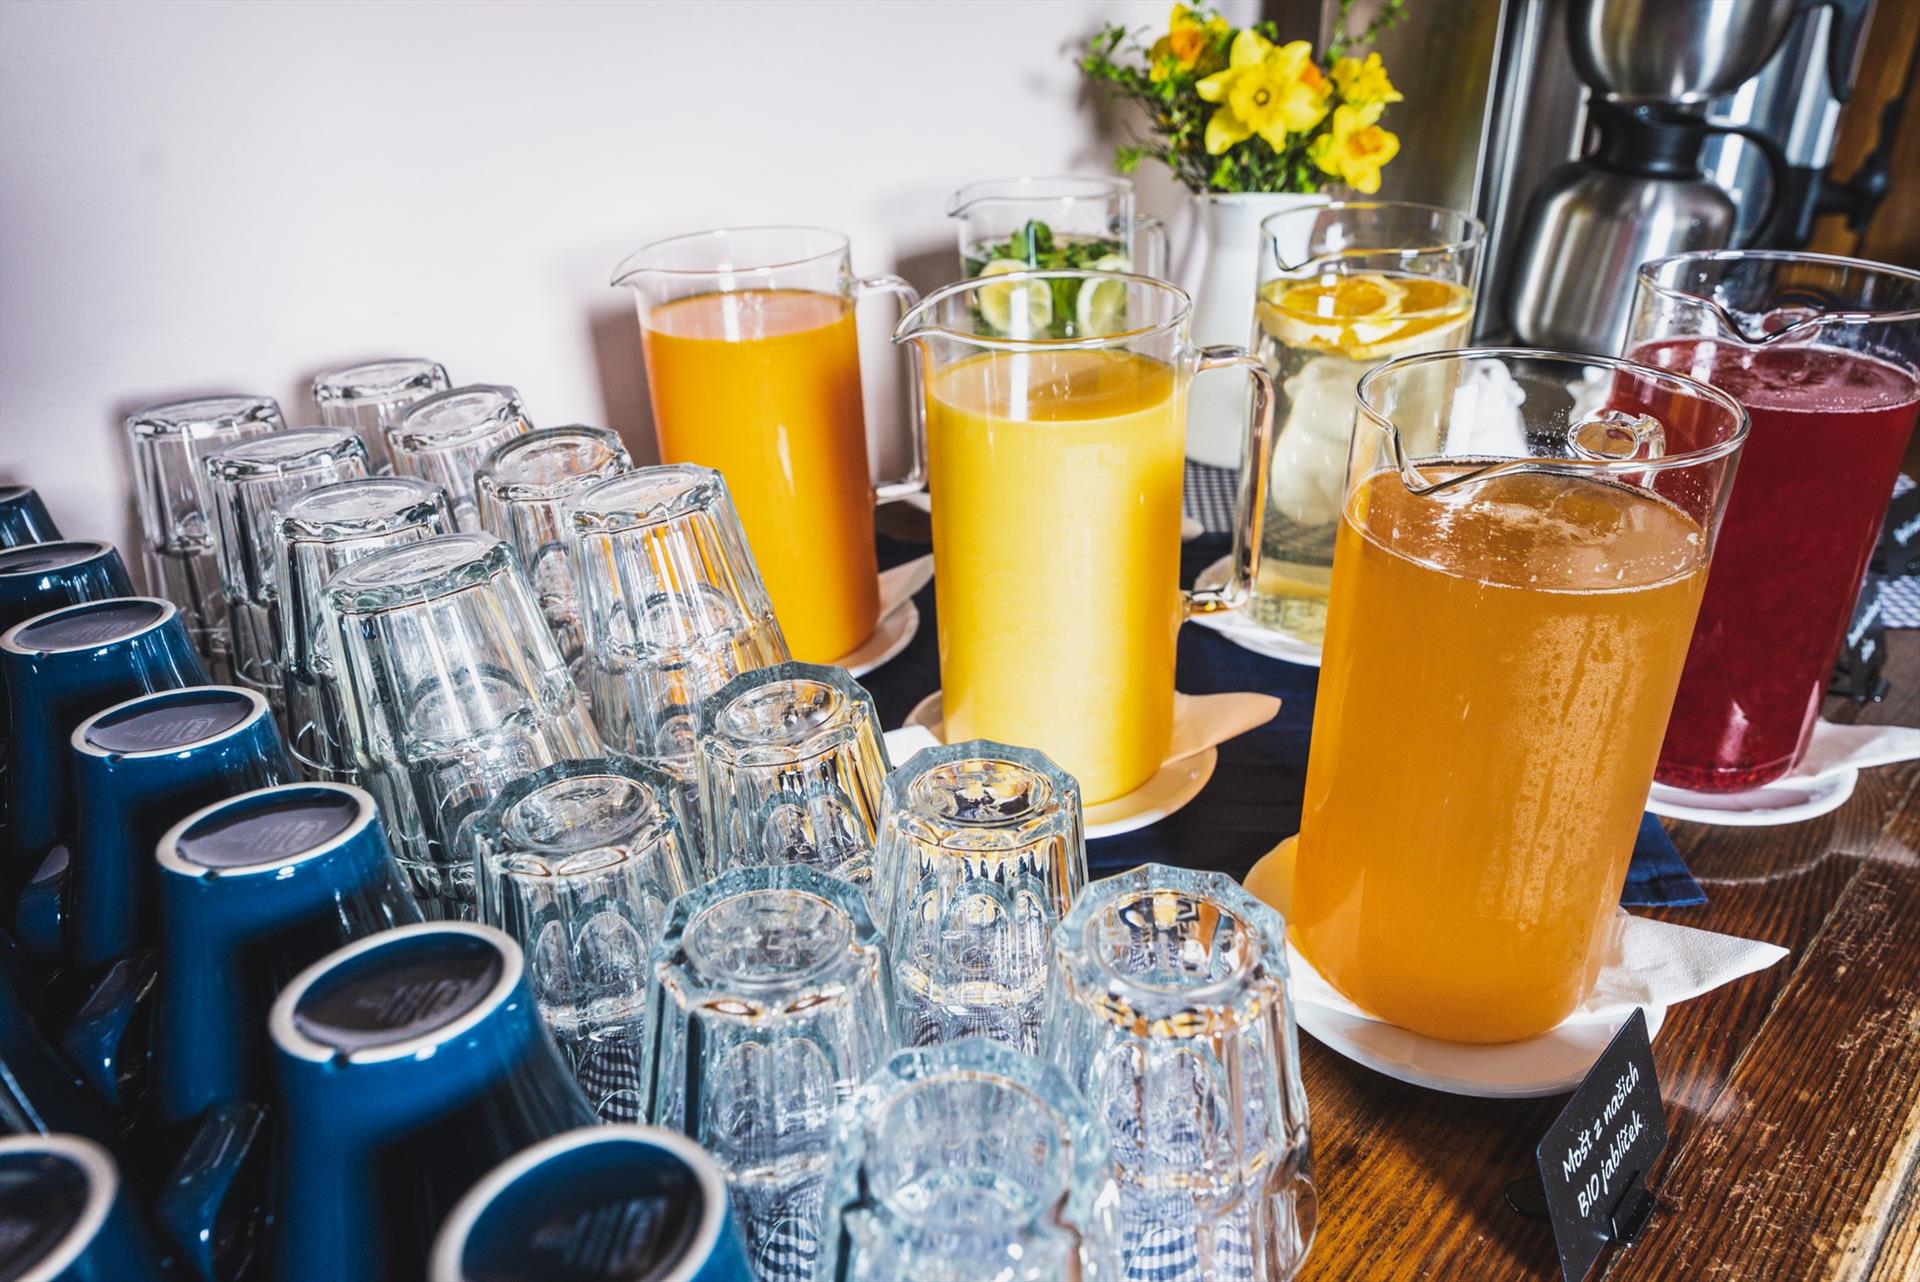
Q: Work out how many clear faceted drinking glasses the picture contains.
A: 14